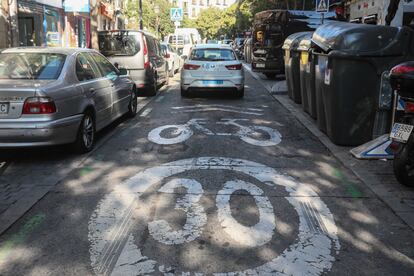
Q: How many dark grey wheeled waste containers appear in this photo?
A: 3